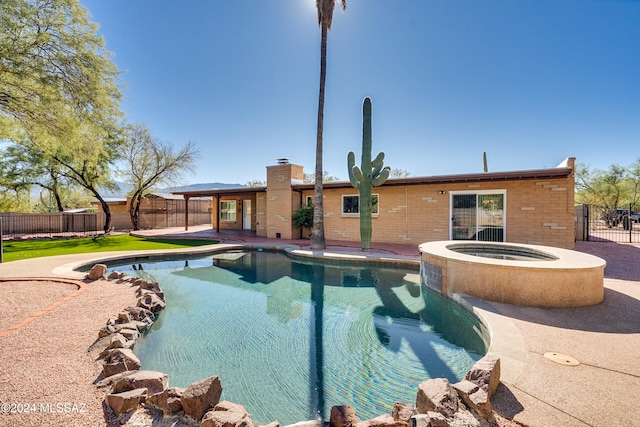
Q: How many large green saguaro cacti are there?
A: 1